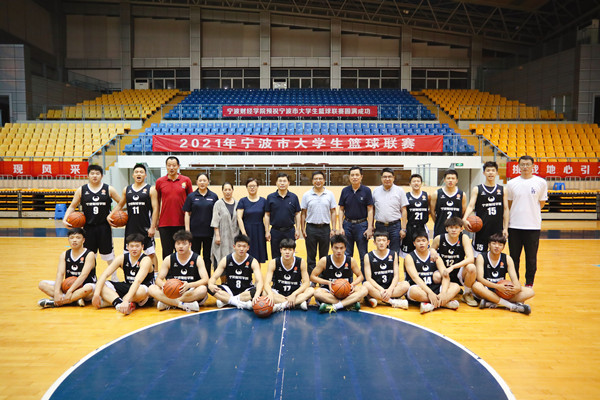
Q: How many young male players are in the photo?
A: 15